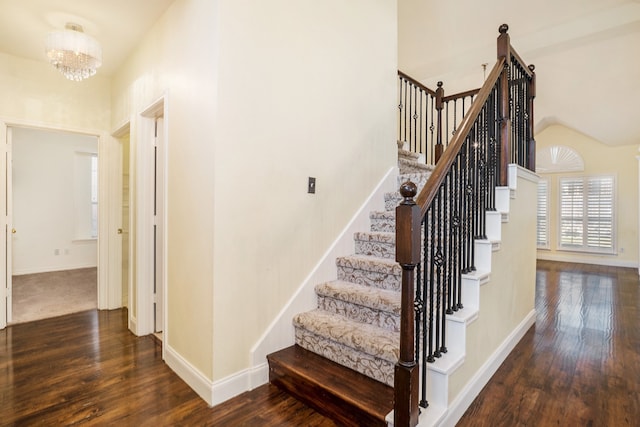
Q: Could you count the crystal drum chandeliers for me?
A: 1